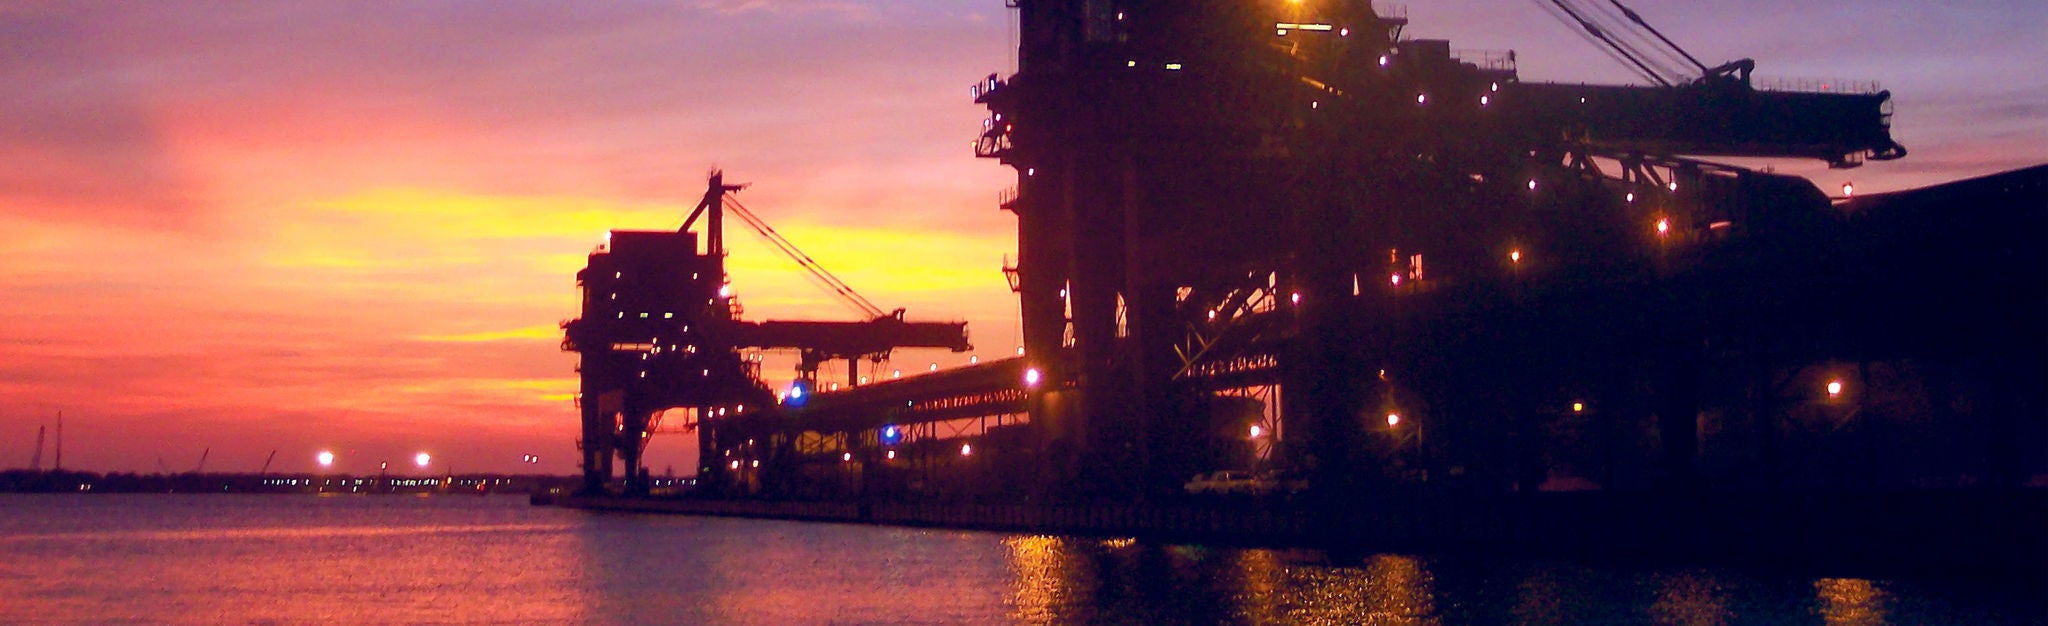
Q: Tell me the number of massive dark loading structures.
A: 2